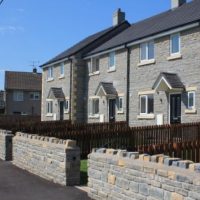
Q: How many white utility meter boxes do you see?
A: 3